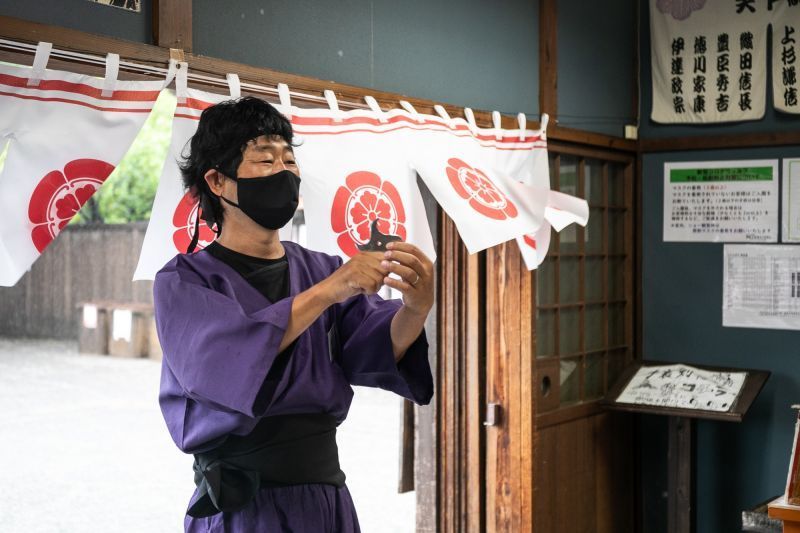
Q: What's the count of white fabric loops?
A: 14